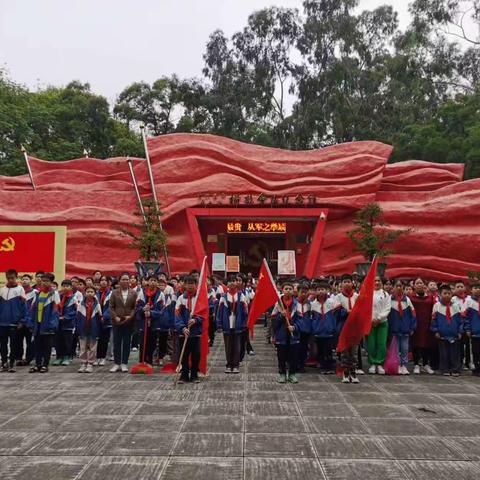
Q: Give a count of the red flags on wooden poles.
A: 3